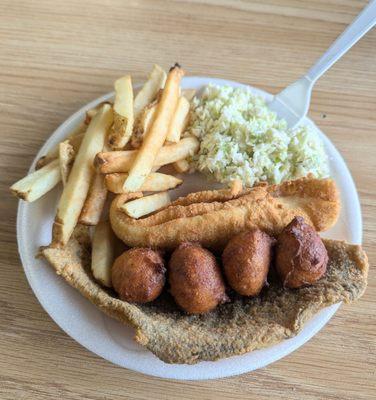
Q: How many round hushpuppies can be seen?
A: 4